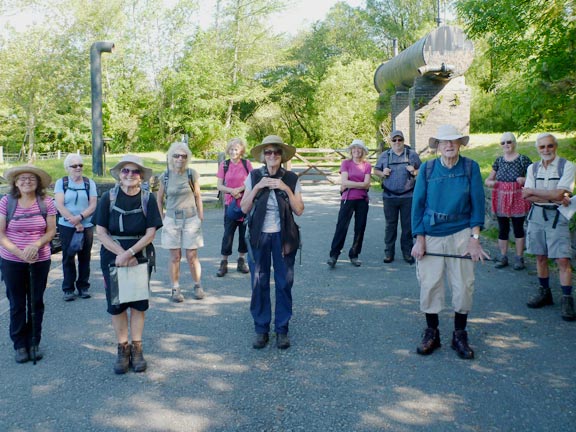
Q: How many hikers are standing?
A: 11